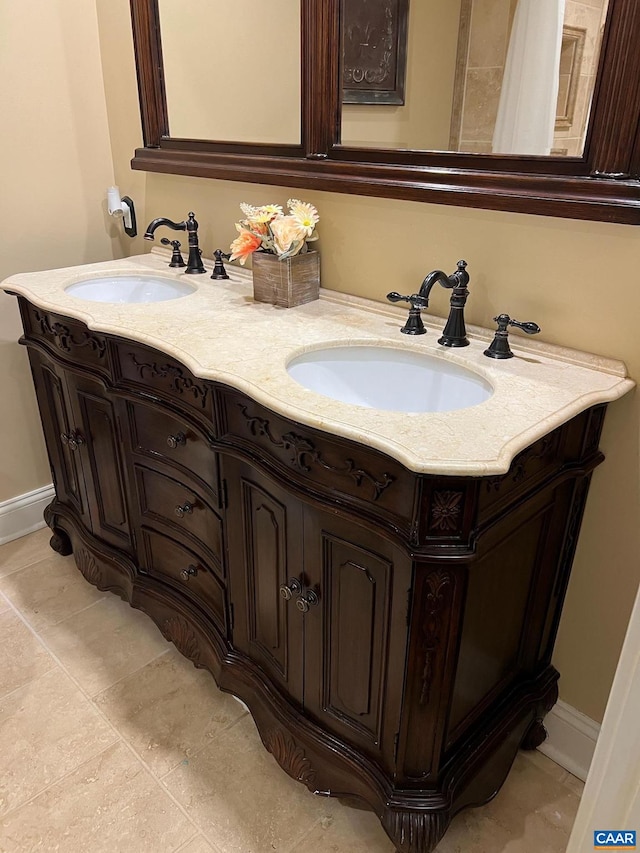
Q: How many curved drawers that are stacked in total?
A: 3